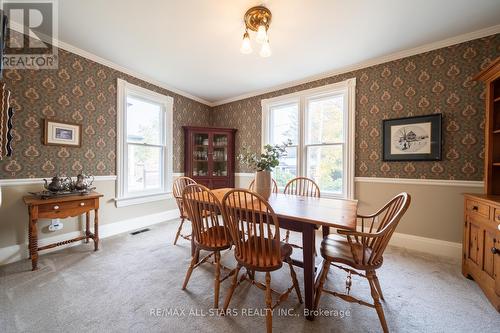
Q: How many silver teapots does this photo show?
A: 2